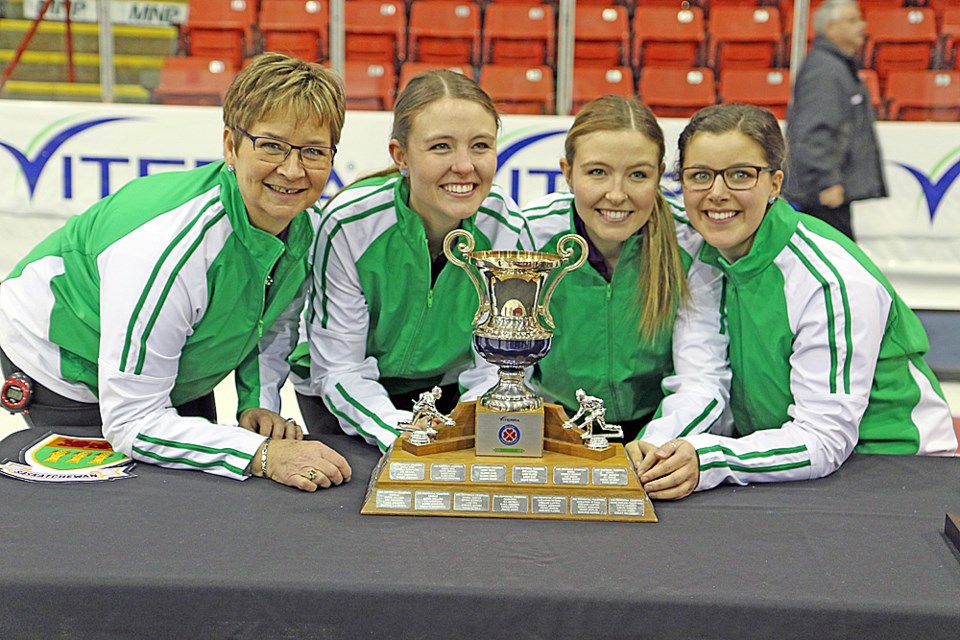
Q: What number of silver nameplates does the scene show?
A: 13